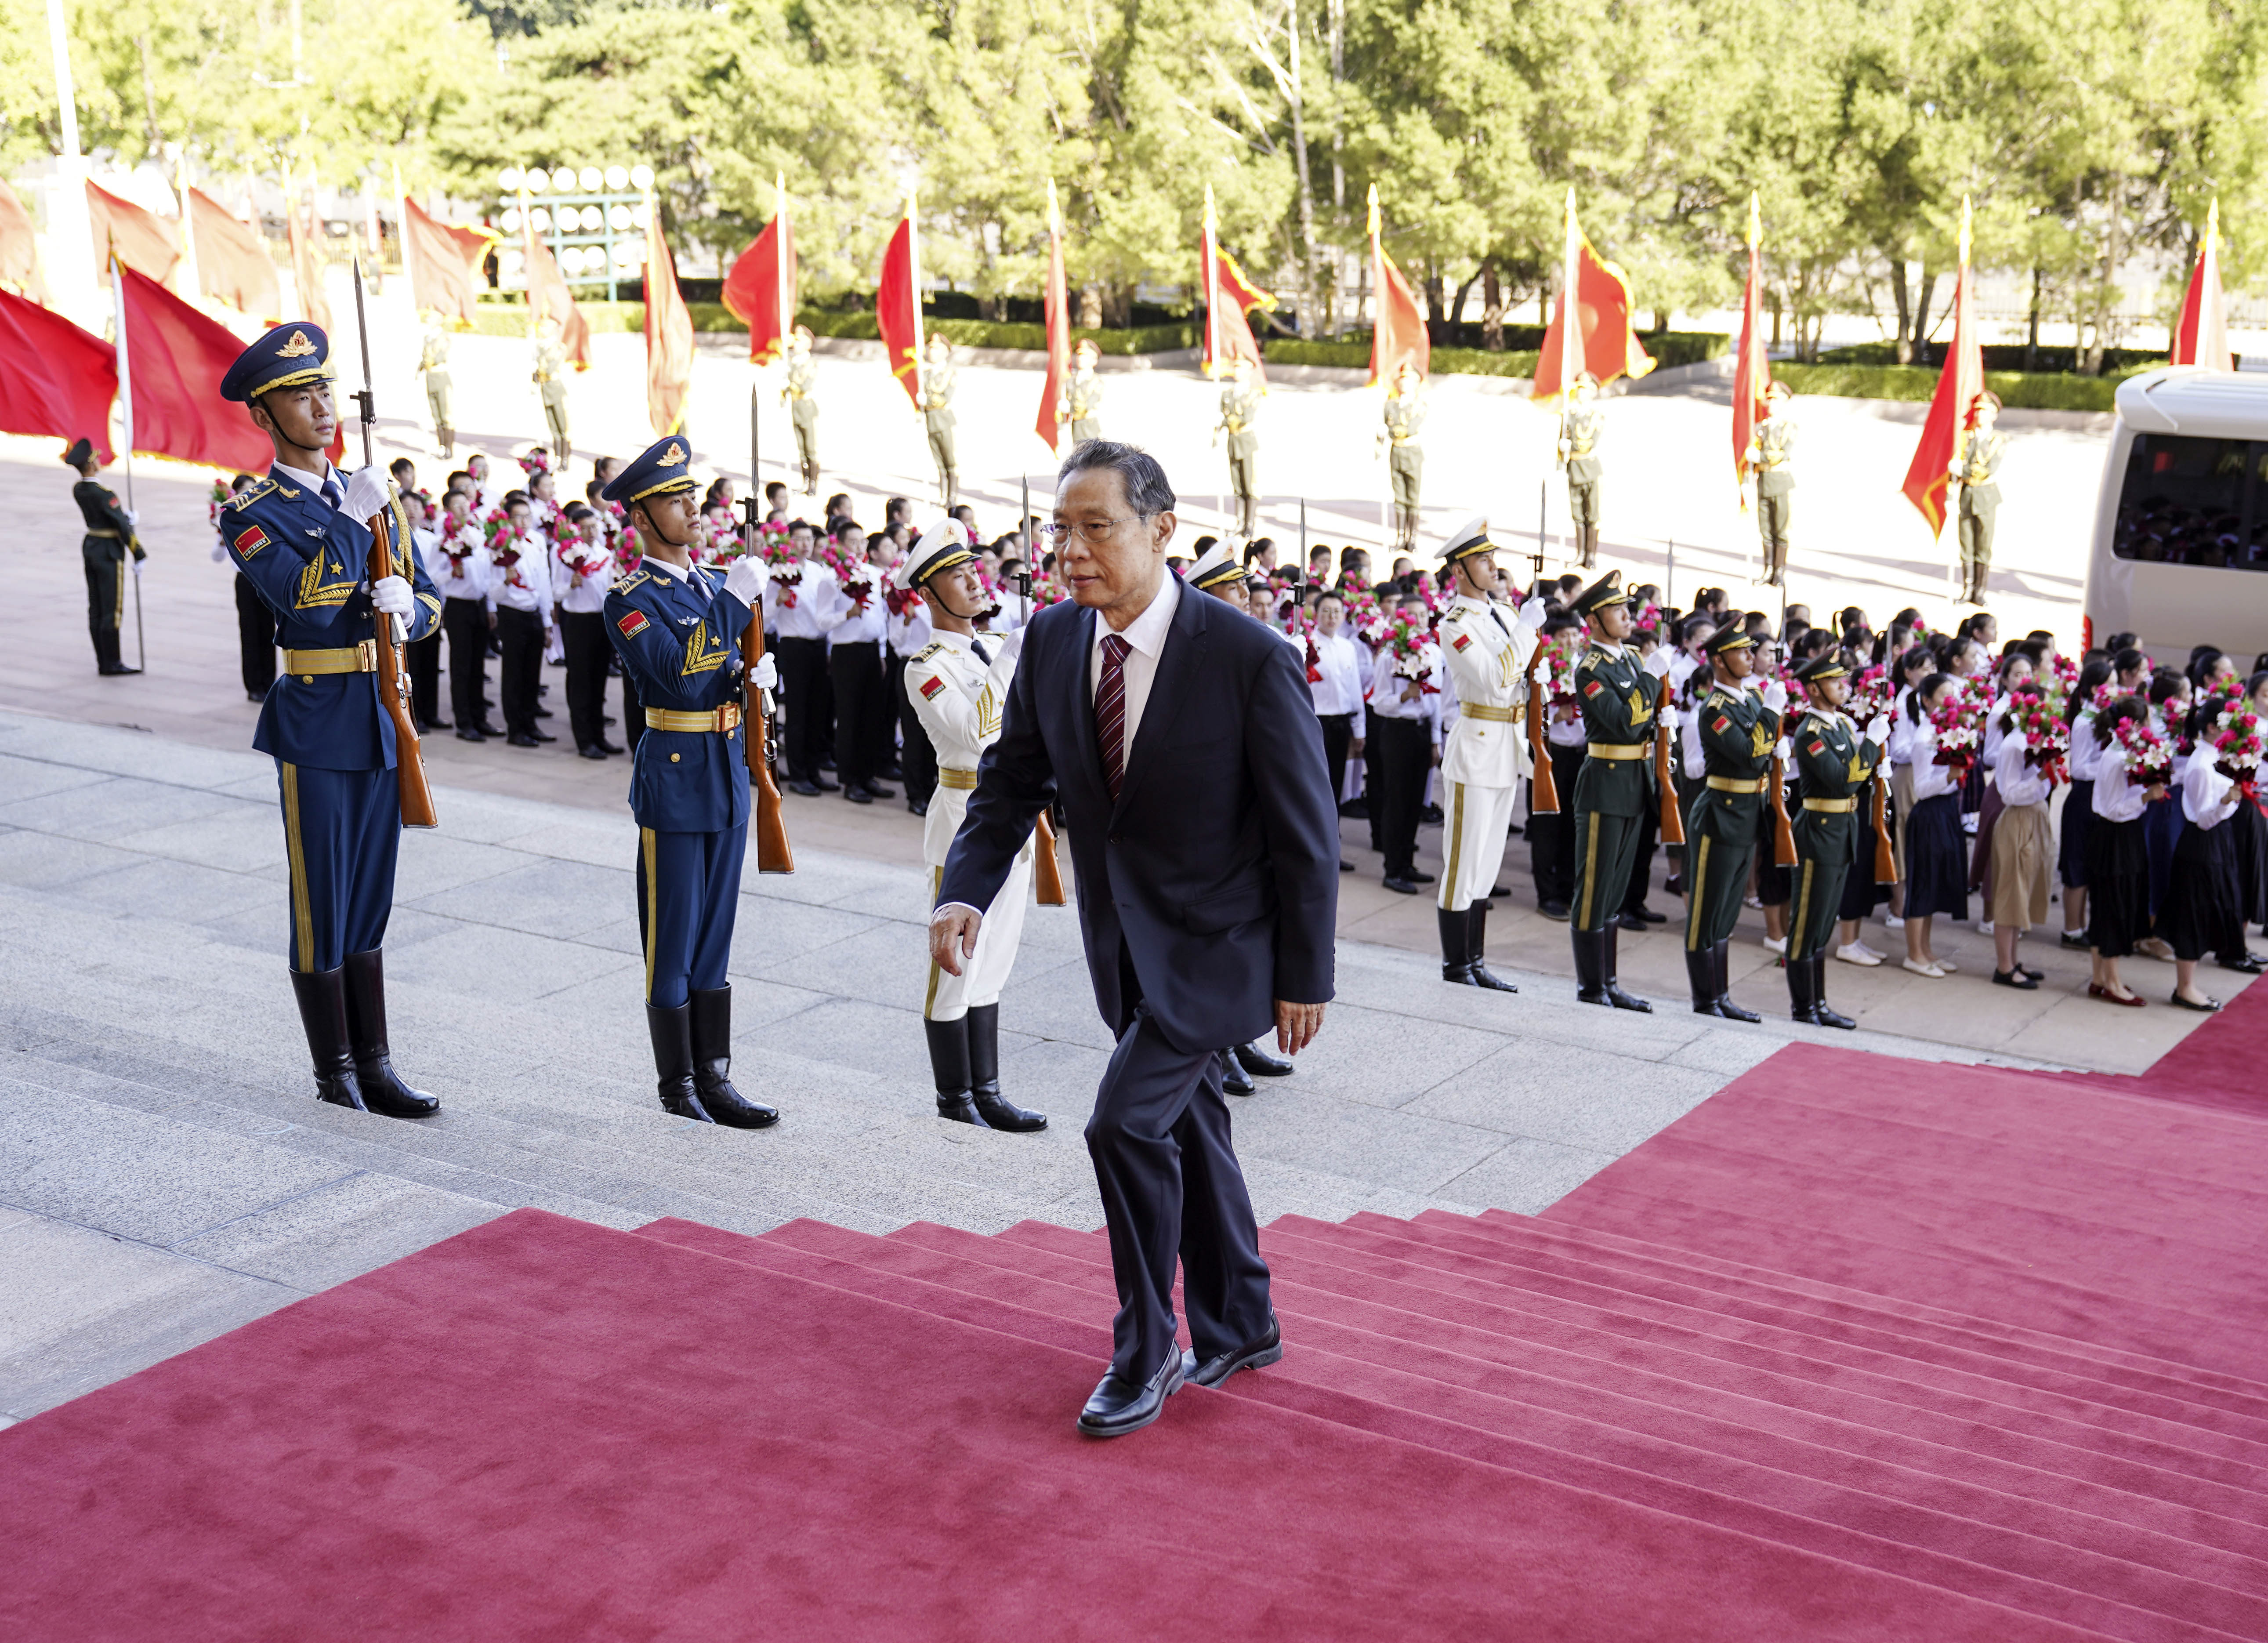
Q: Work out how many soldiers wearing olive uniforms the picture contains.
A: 10